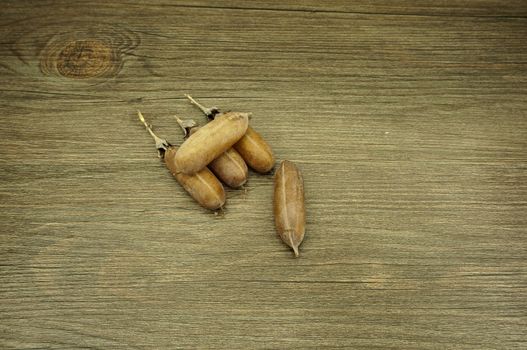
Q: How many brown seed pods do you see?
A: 5